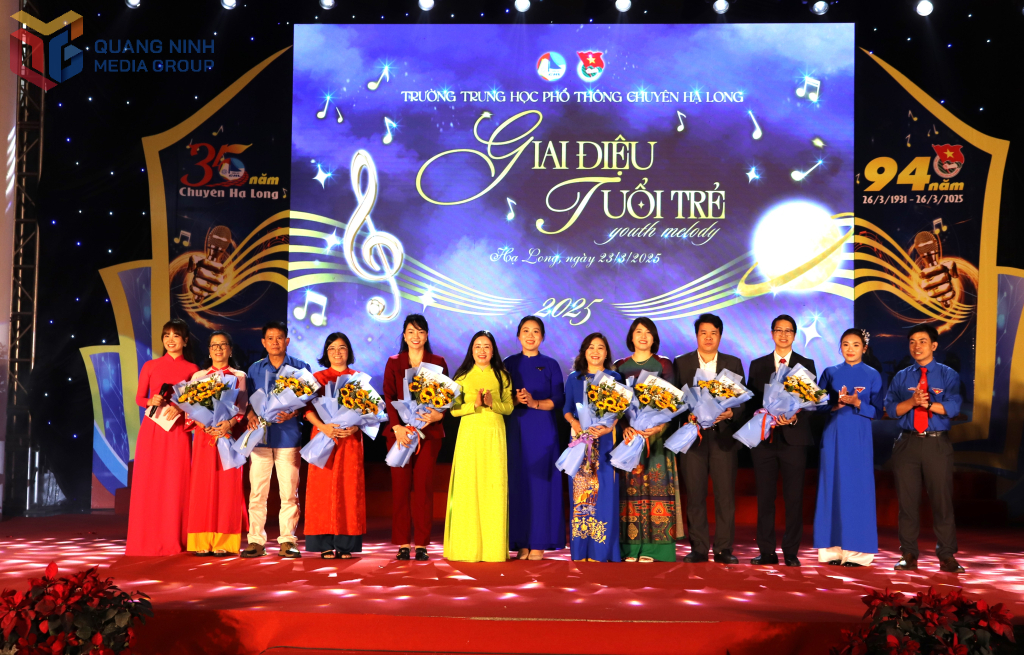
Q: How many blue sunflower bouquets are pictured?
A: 8